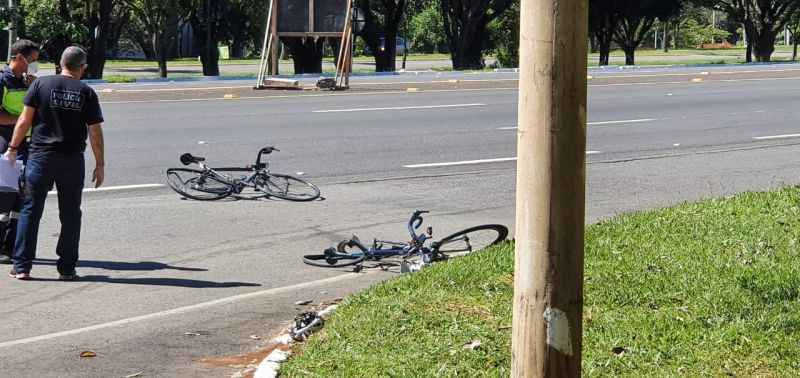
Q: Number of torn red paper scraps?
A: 0